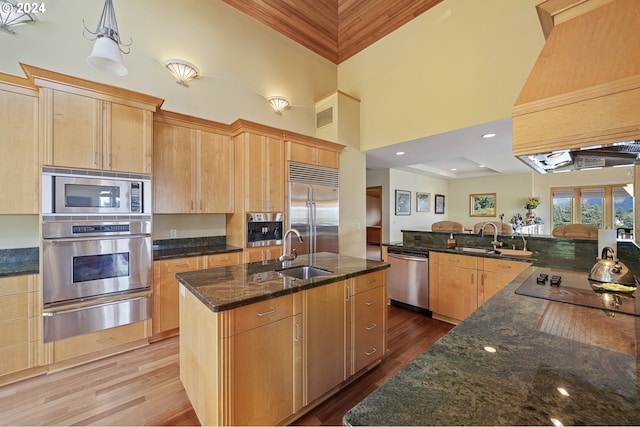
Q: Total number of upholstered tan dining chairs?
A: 3